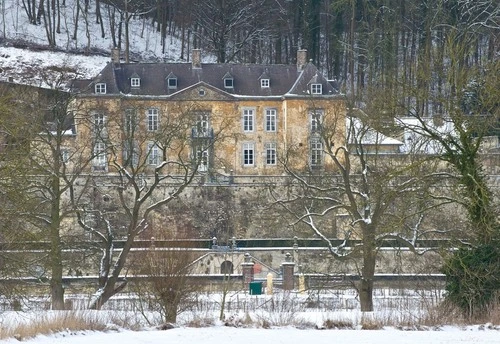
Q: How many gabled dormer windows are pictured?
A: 6